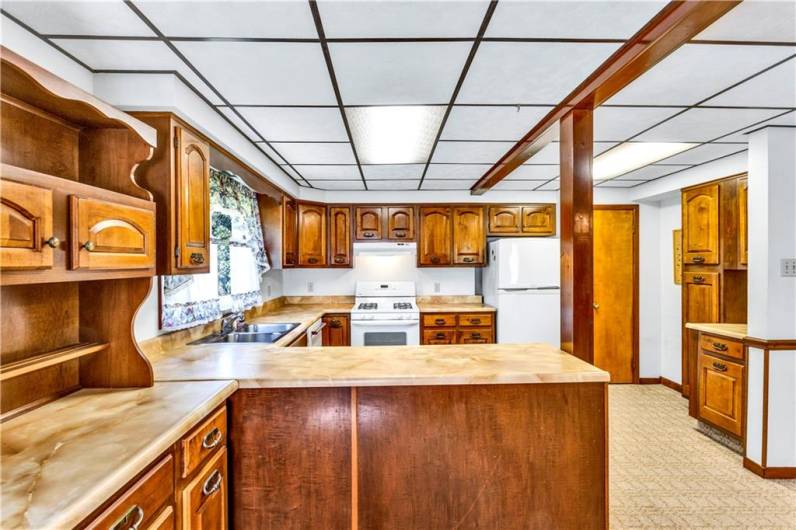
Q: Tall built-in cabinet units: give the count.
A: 1